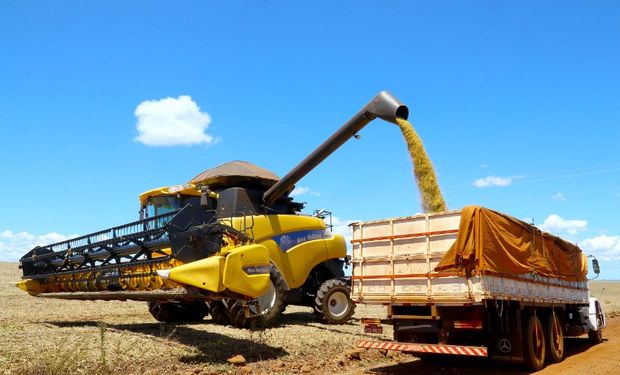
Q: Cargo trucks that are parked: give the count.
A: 1